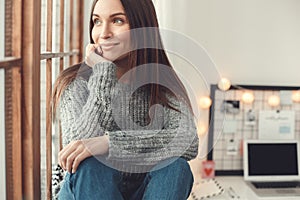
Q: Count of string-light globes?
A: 6